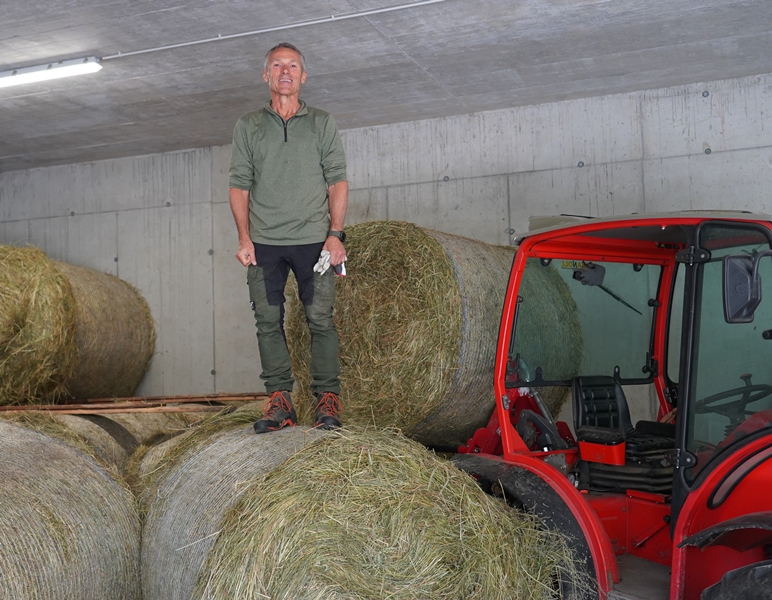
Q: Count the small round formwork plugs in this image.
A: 10